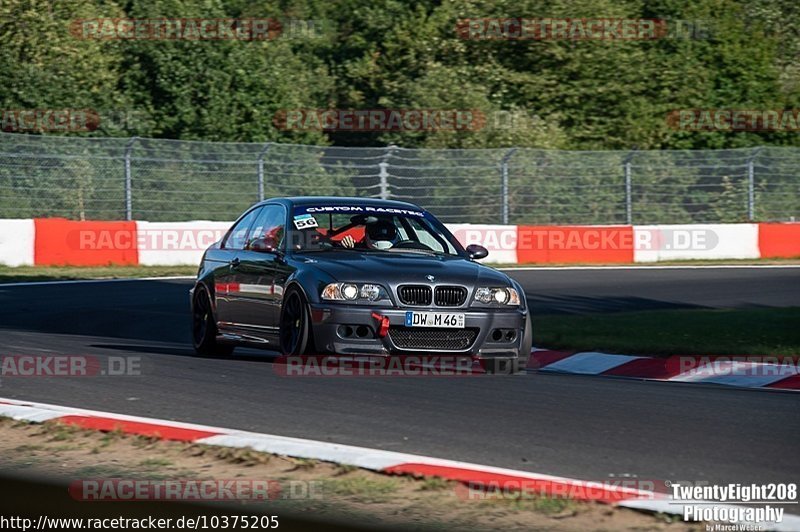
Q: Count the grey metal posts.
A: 6